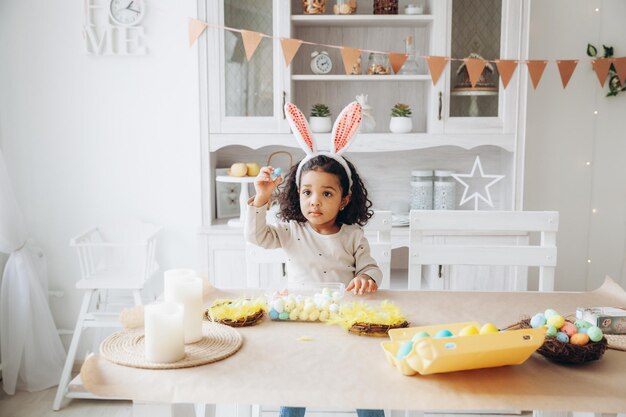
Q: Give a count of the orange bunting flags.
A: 12